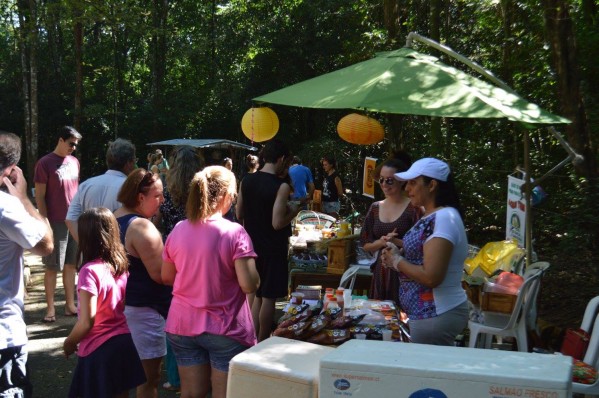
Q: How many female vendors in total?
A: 2